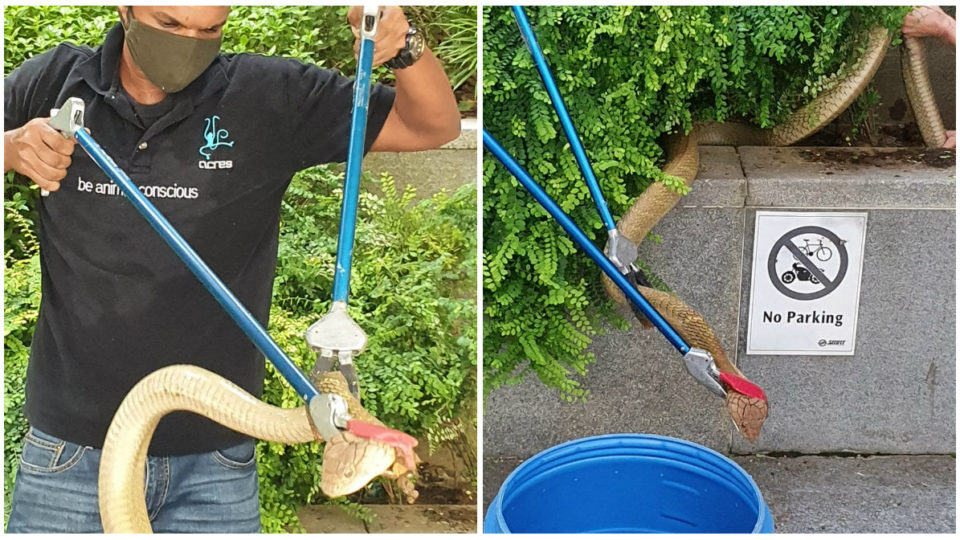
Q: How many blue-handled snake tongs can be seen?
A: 4